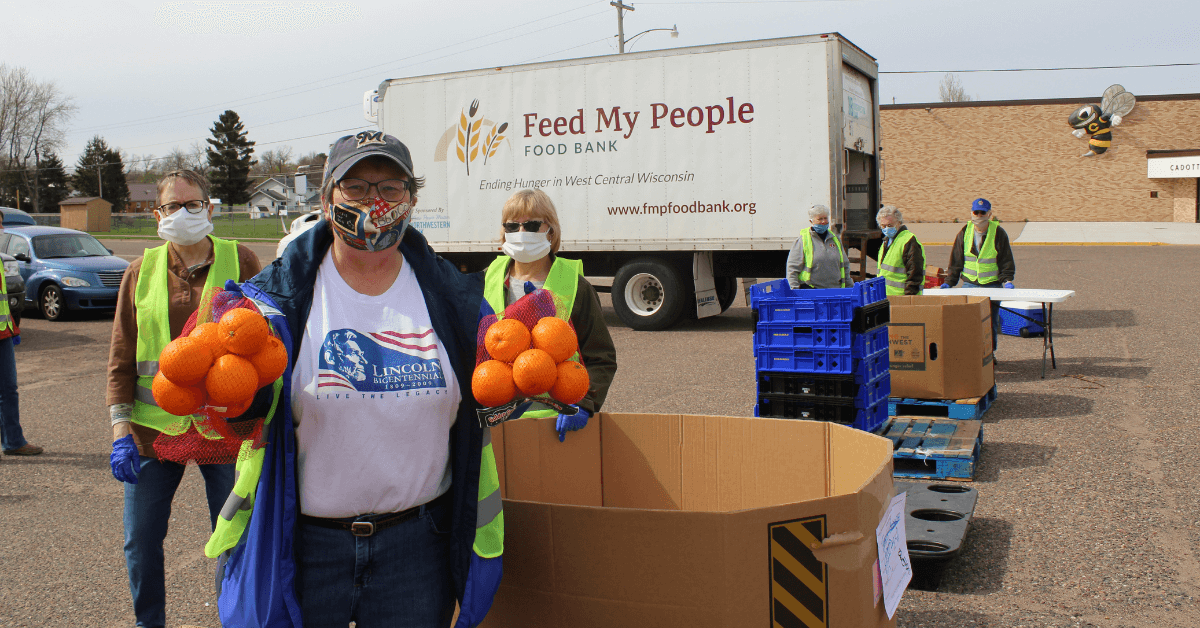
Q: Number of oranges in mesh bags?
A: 12